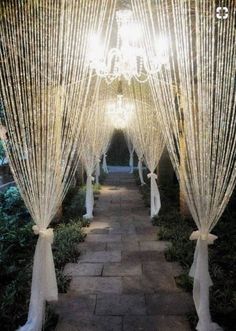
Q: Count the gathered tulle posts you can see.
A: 8